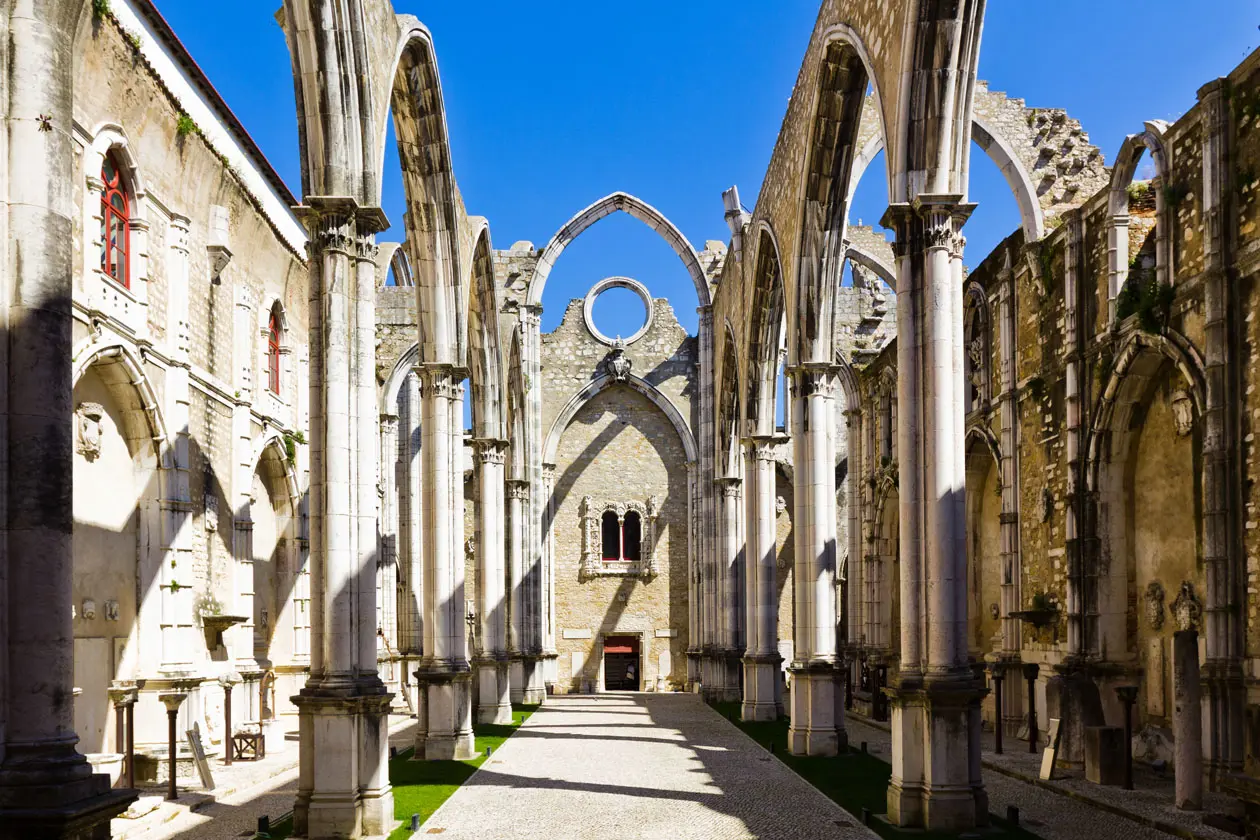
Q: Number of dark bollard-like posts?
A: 11